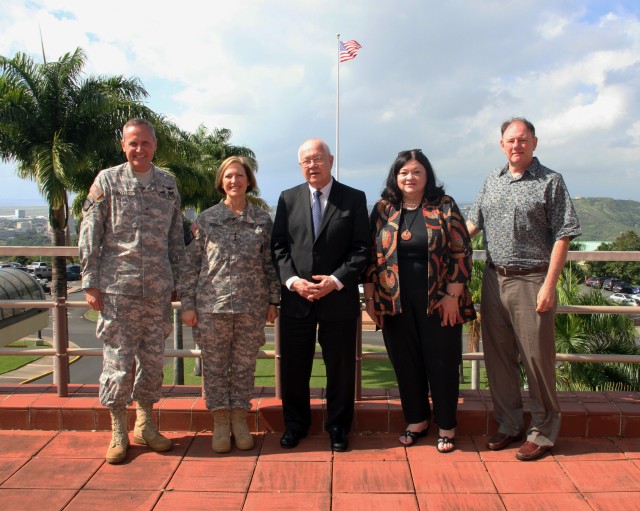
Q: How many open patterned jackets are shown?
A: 1